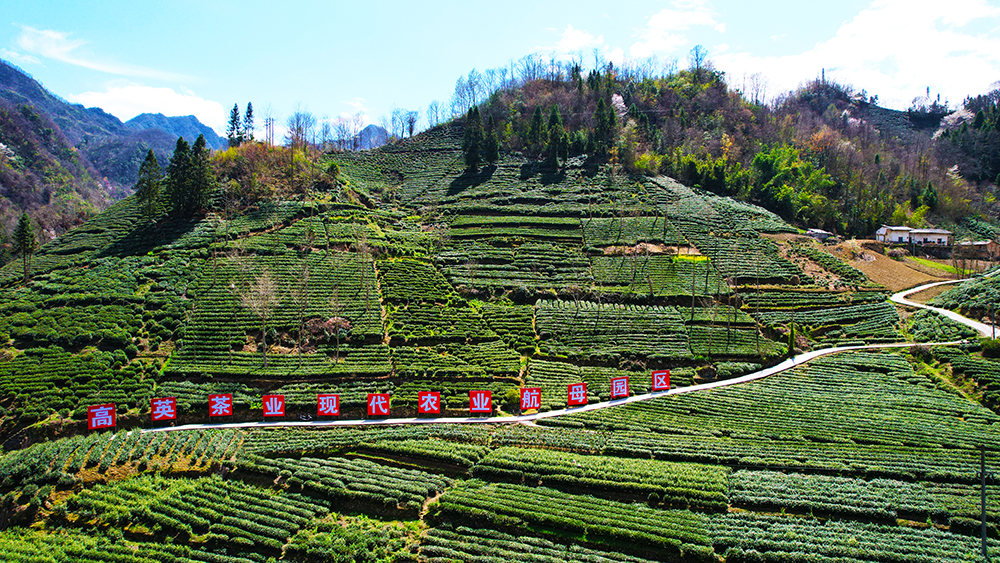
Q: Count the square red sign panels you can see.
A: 12